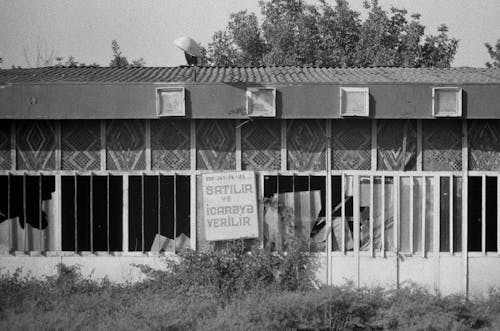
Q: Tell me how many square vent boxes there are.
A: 4